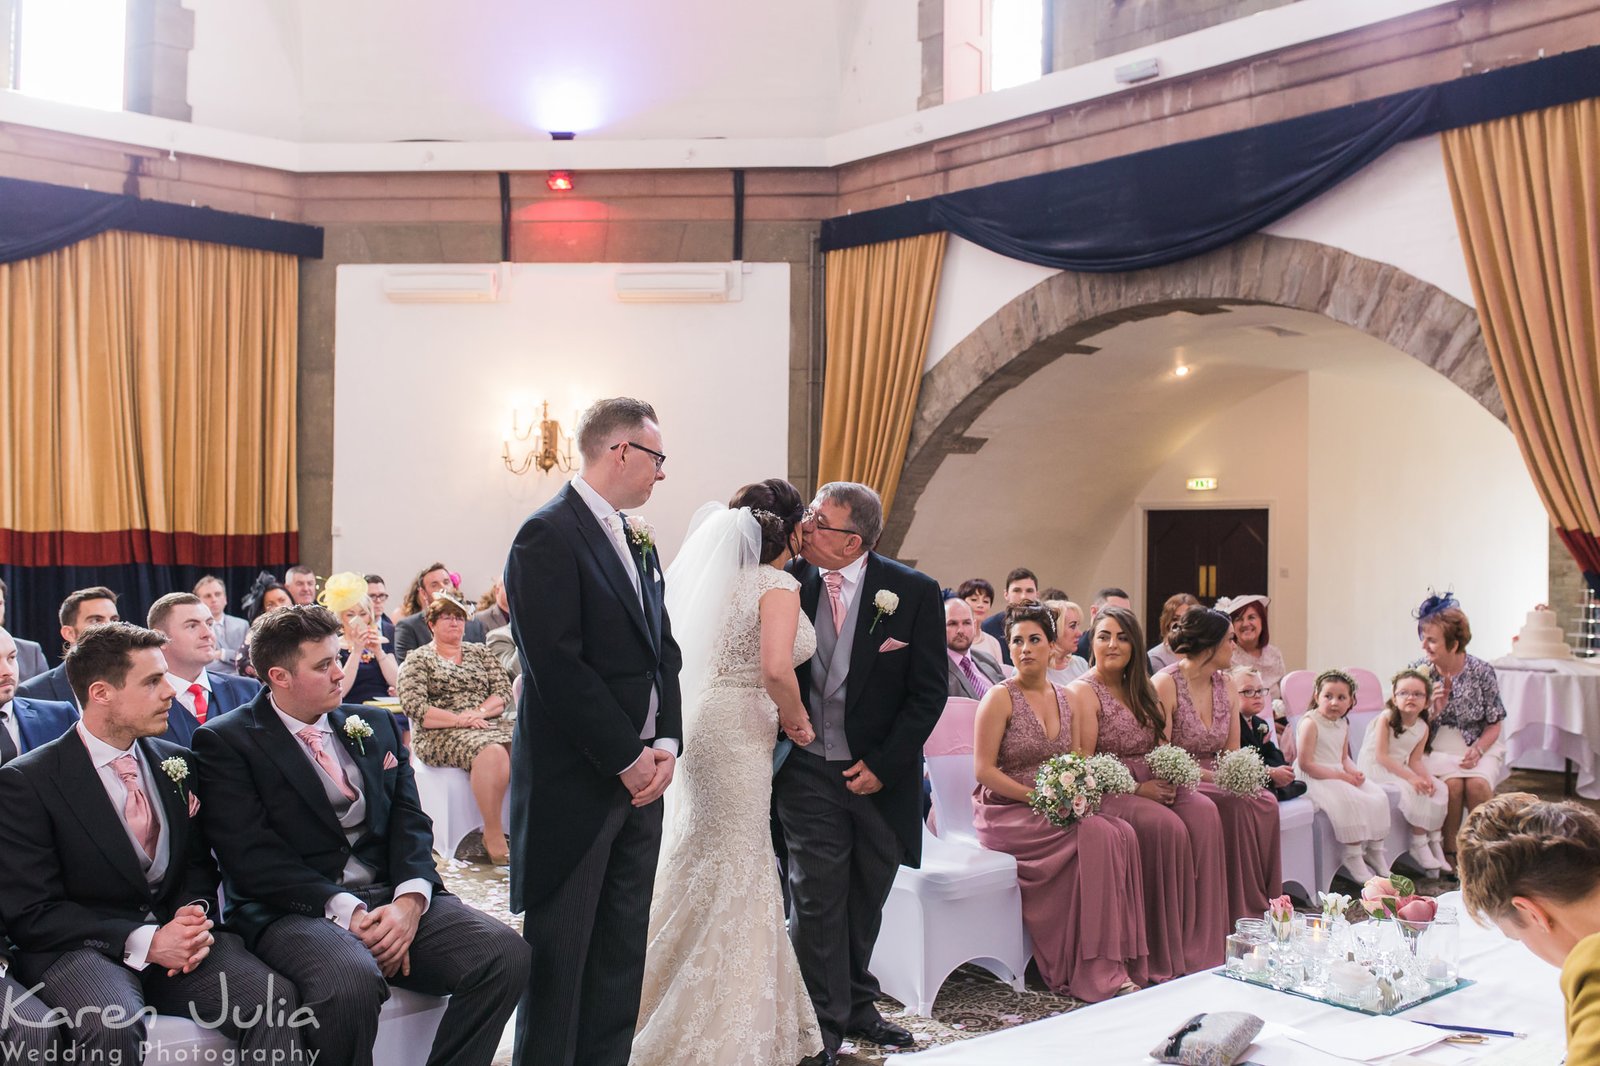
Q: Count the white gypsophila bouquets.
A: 3